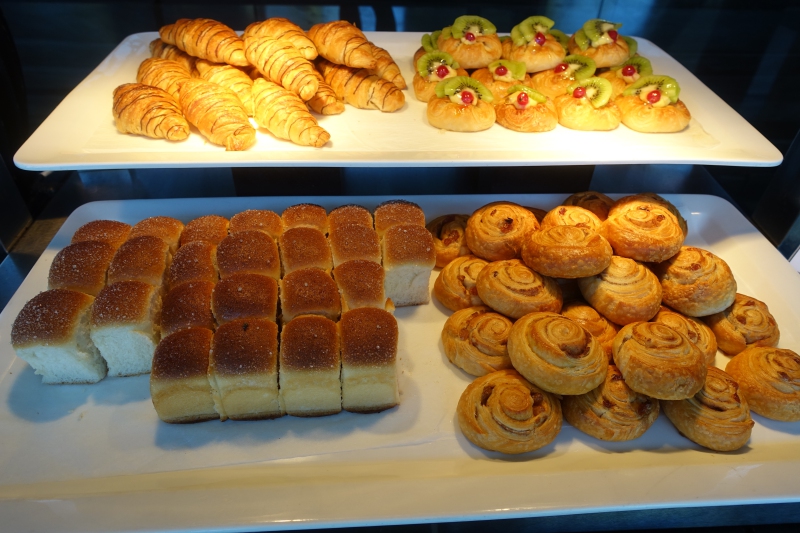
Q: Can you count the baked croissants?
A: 13